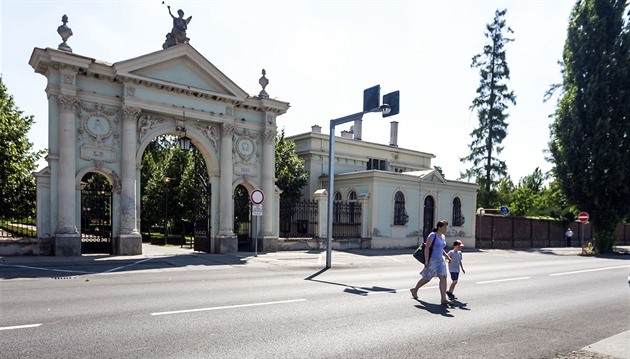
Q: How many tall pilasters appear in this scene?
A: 4